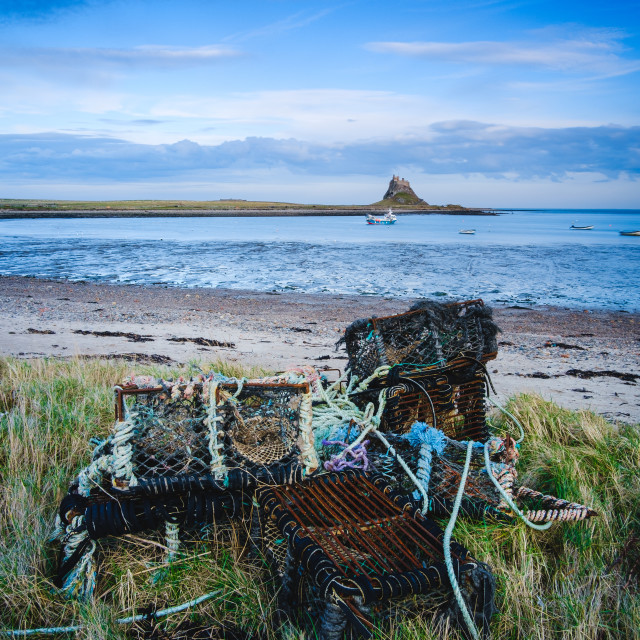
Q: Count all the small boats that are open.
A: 3